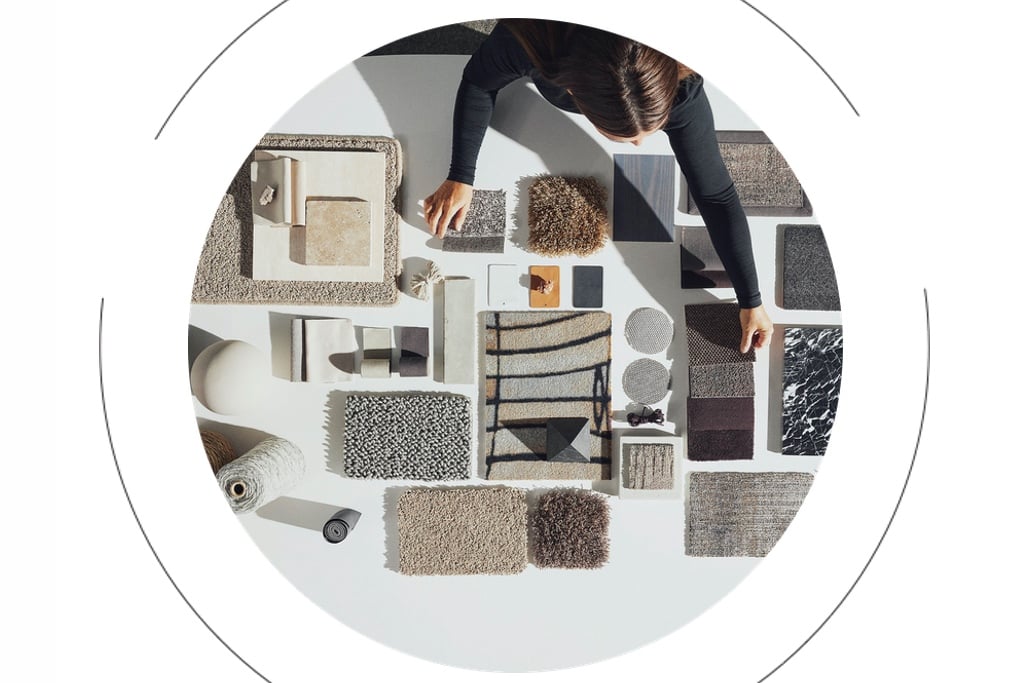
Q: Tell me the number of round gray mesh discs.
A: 2